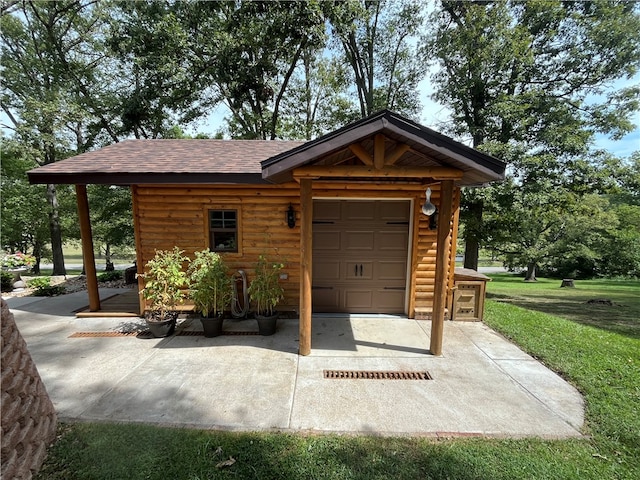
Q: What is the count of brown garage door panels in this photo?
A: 12